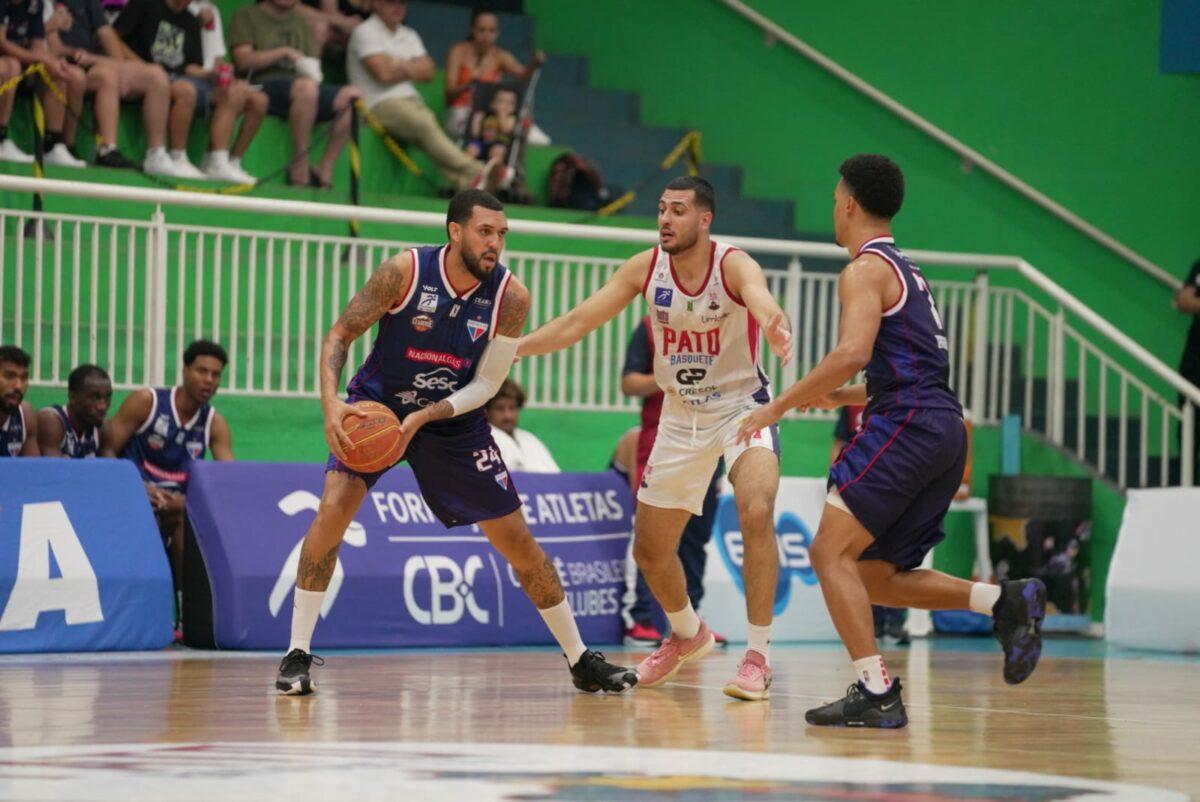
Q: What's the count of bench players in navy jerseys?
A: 3